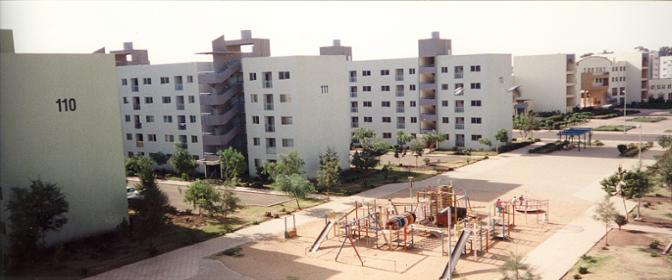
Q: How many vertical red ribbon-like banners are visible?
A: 0